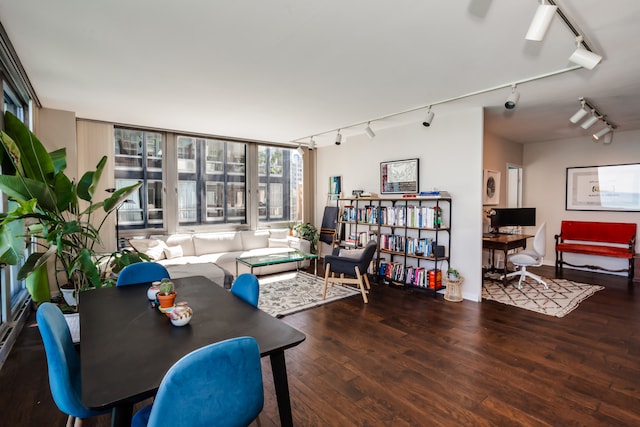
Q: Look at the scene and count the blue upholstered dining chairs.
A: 4